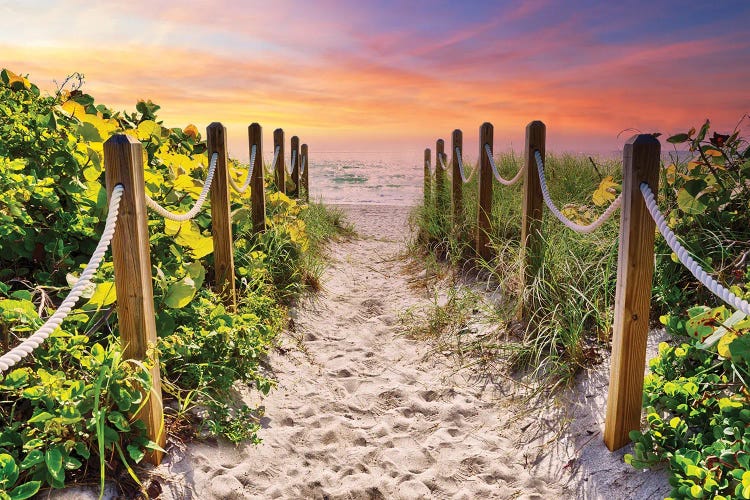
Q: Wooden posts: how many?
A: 12